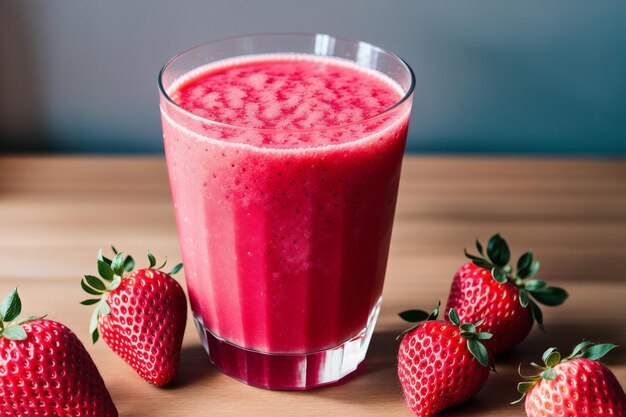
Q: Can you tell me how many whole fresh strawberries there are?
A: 5